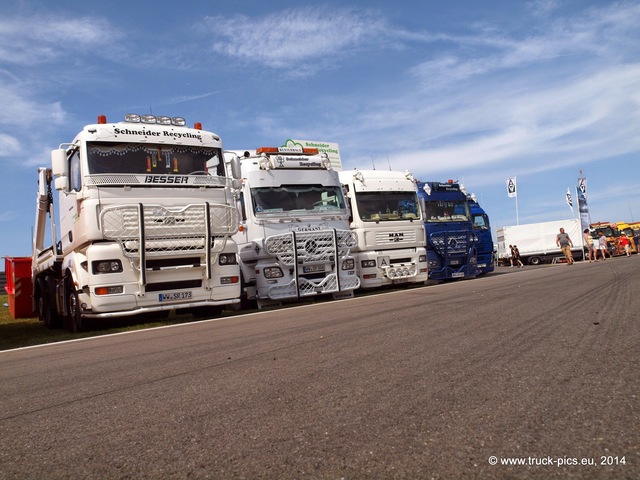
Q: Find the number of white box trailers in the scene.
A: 1